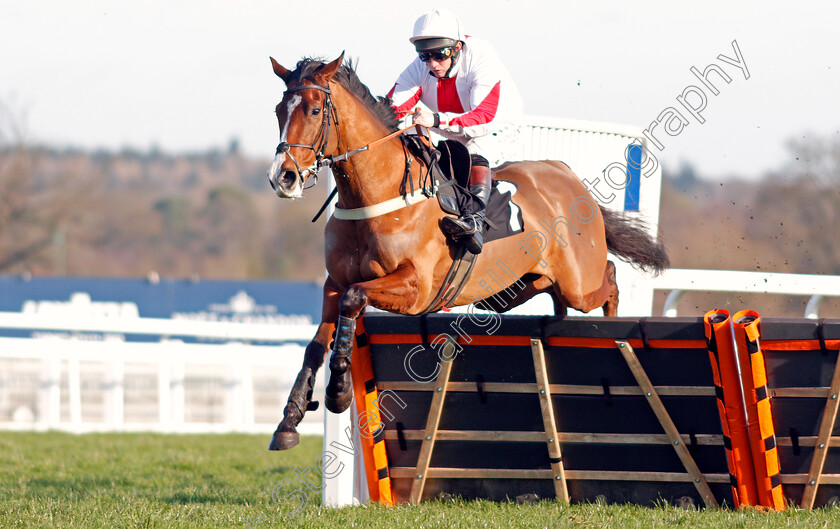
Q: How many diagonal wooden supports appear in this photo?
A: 4